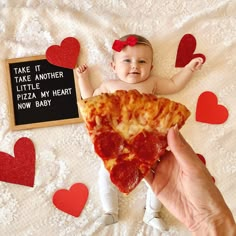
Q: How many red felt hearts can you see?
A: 6